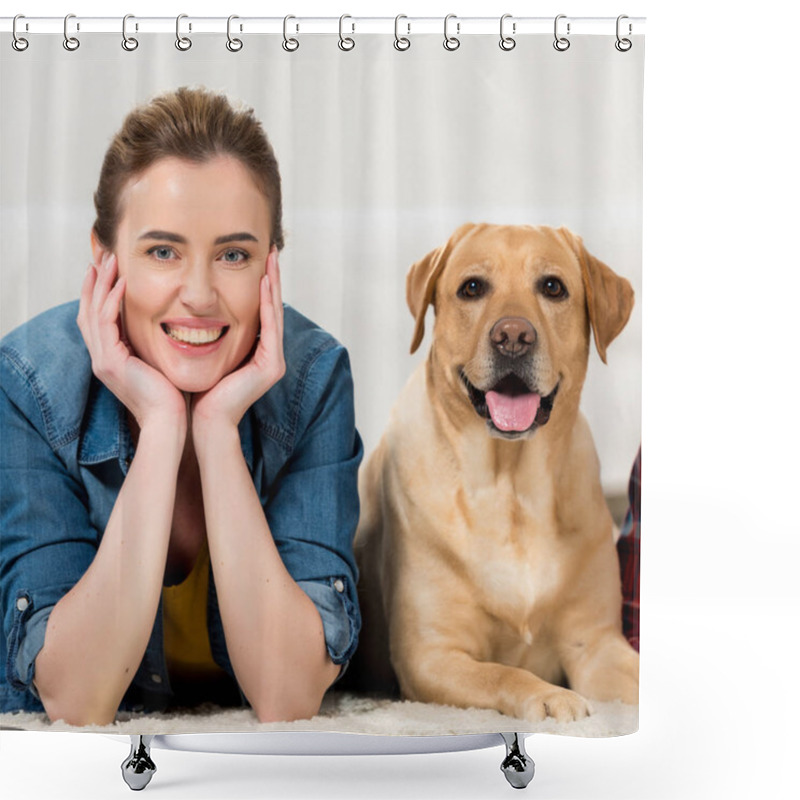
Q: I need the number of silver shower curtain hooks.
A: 12